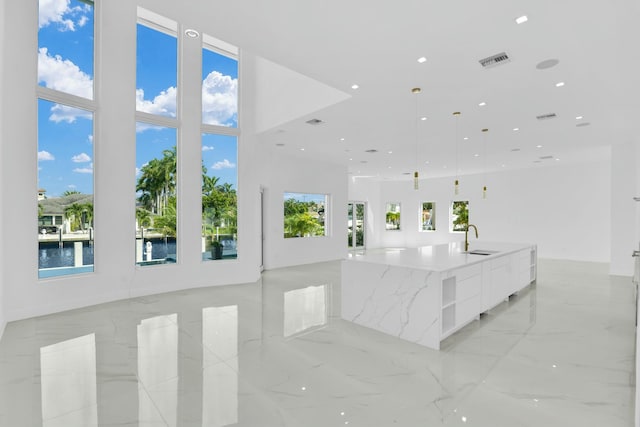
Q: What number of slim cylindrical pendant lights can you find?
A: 3